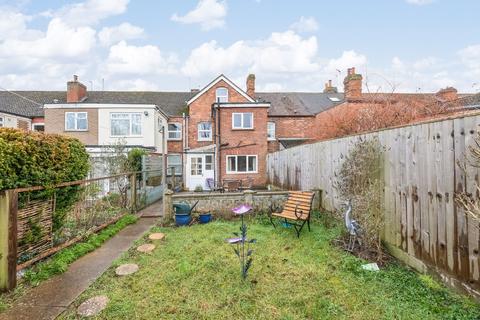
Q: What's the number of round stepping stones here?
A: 4